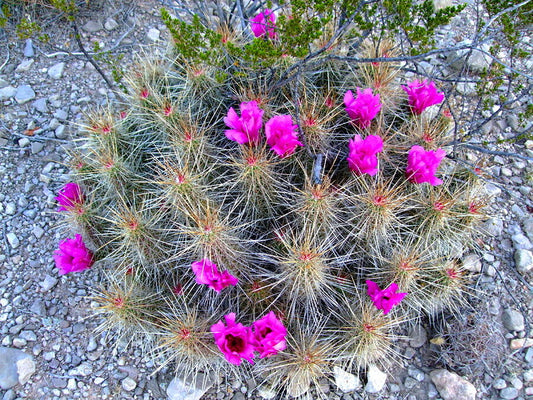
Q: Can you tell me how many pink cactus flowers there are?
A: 13